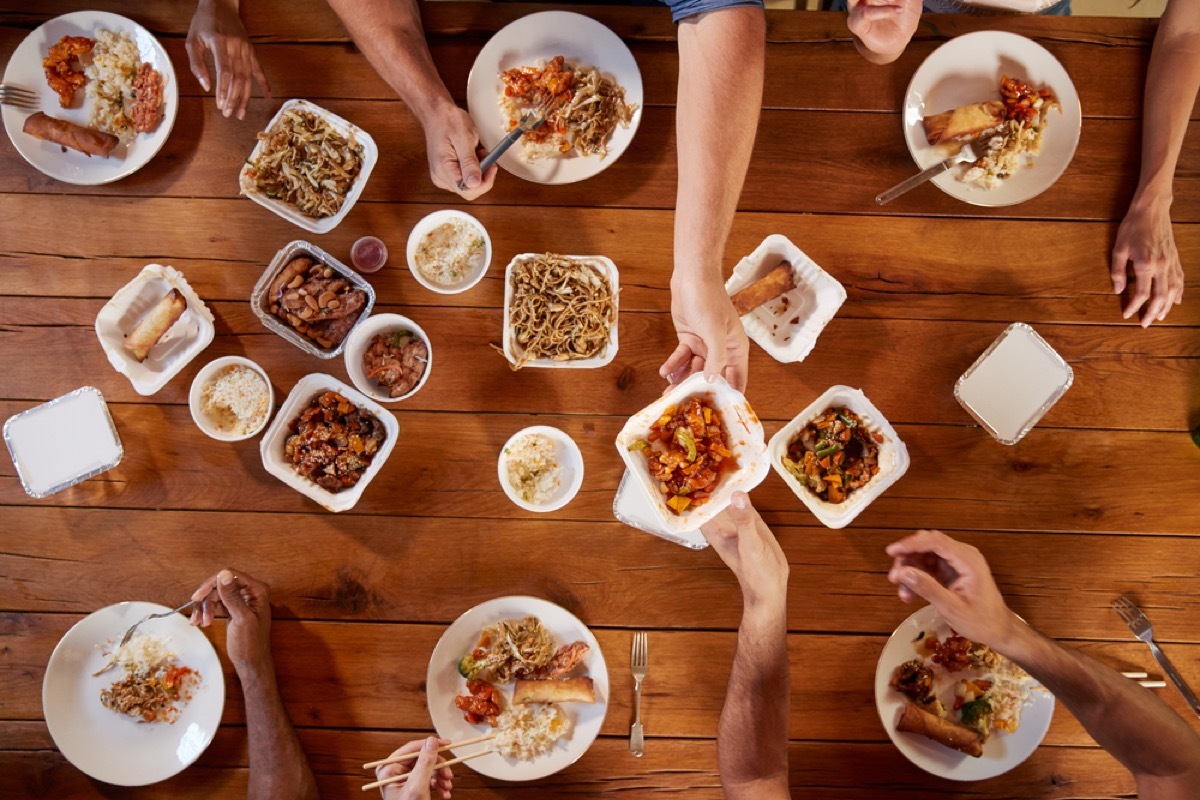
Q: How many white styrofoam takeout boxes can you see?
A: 7